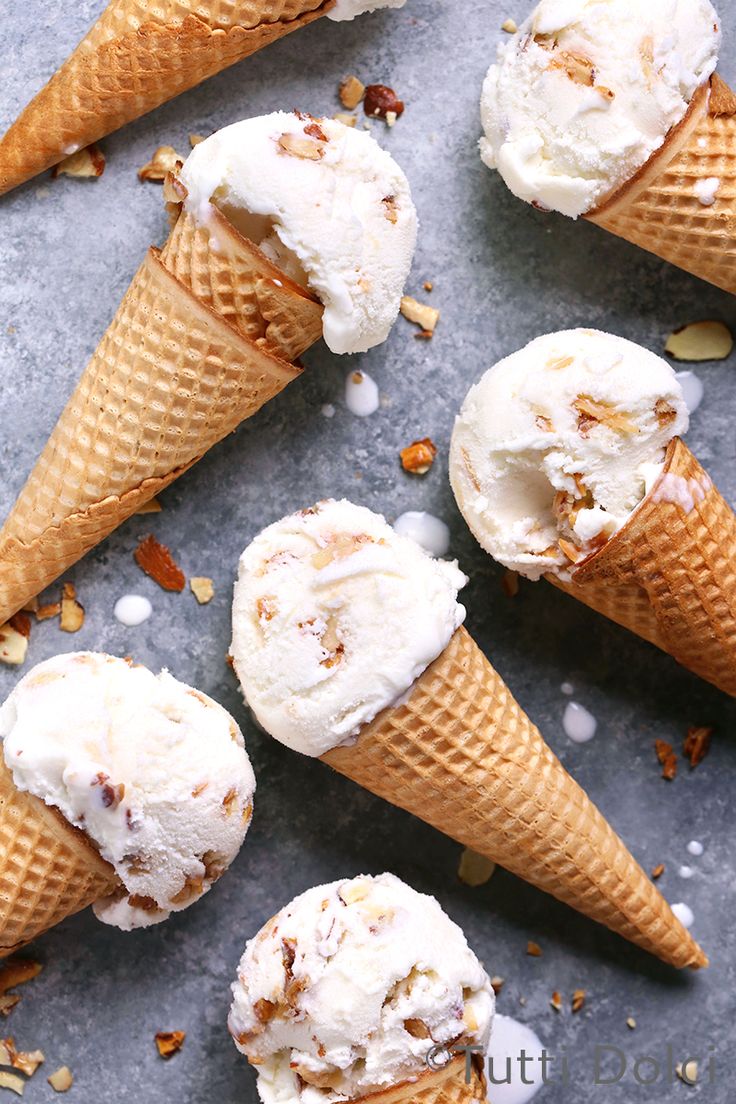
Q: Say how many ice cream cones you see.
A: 7